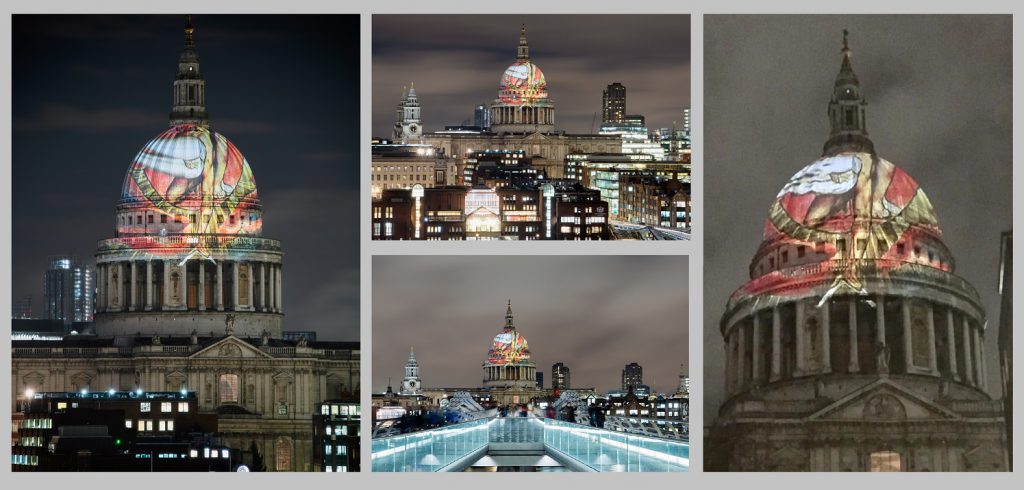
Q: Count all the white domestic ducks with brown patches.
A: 0